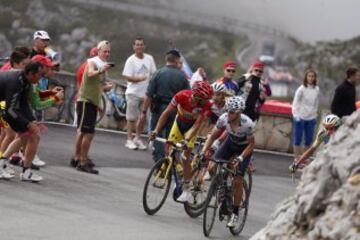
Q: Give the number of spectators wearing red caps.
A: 4